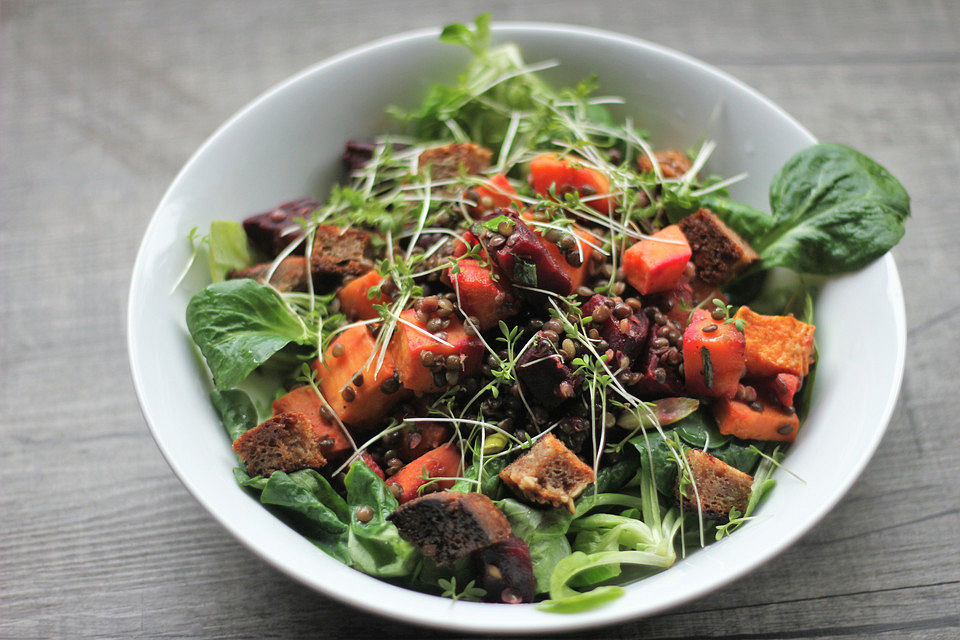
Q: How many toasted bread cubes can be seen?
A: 9